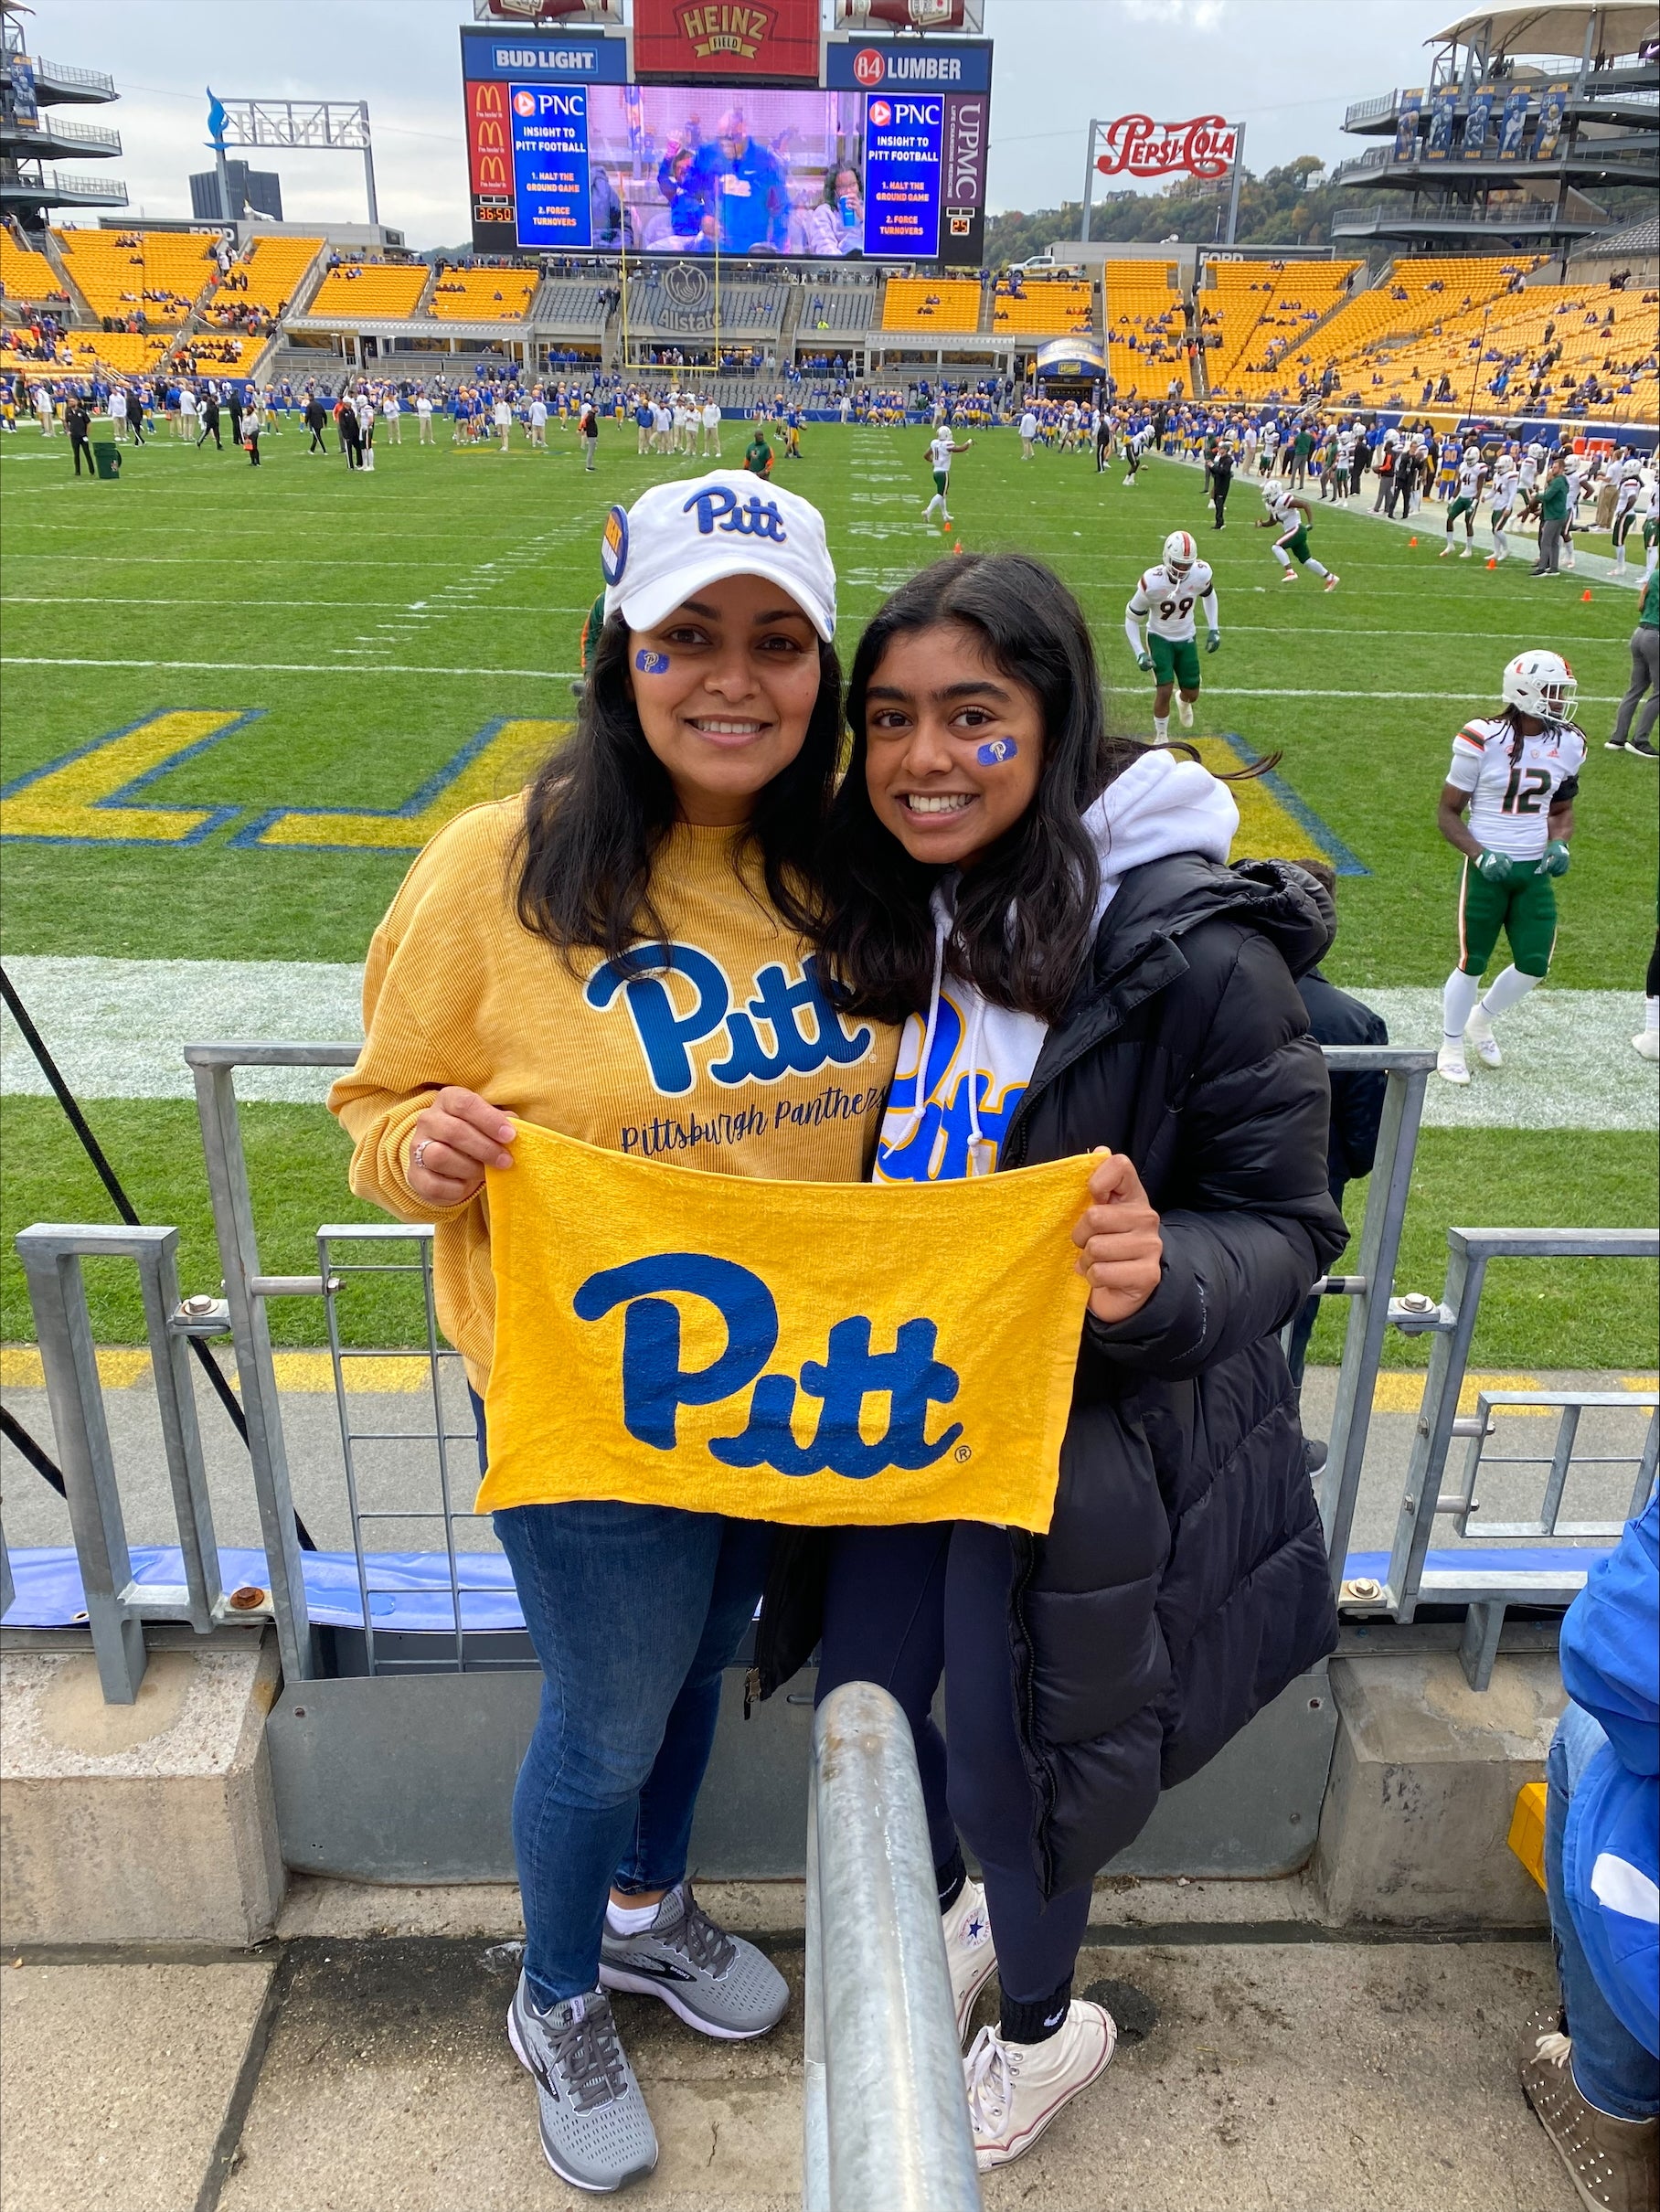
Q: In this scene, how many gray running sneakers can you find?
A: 2